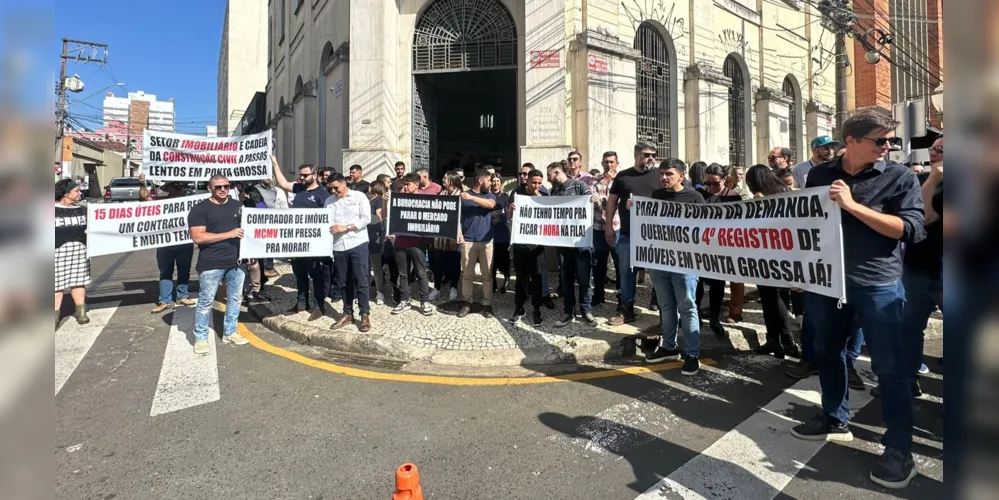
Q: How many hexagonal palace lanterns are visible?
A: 0